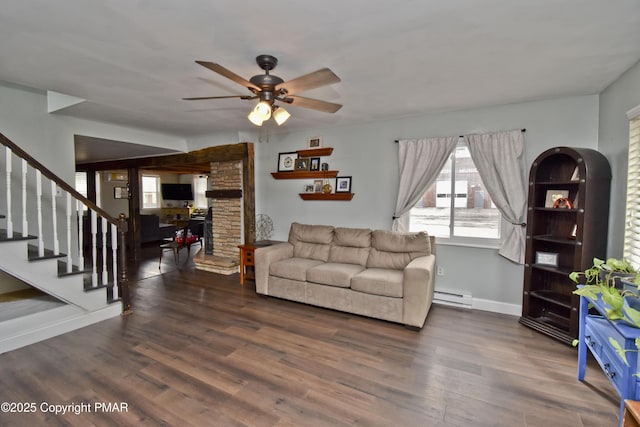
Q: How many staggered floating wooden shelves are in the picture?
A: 3